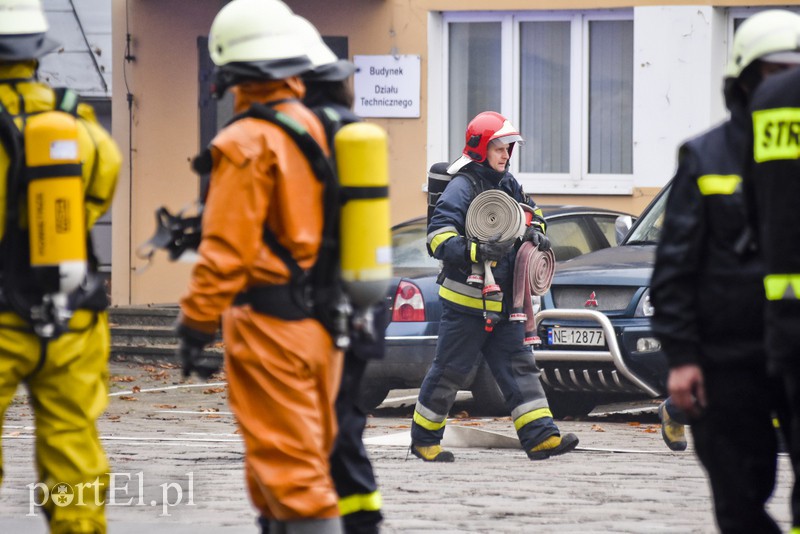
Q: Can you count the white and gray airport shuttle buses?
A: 0